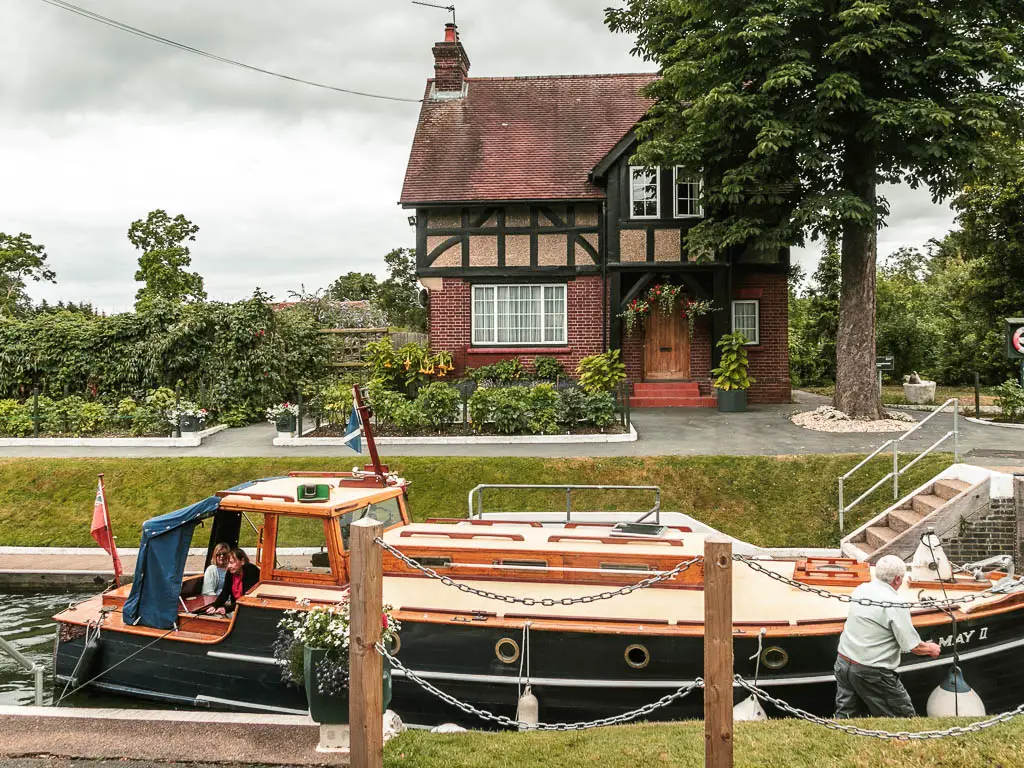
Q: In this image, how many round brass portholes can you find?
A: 4